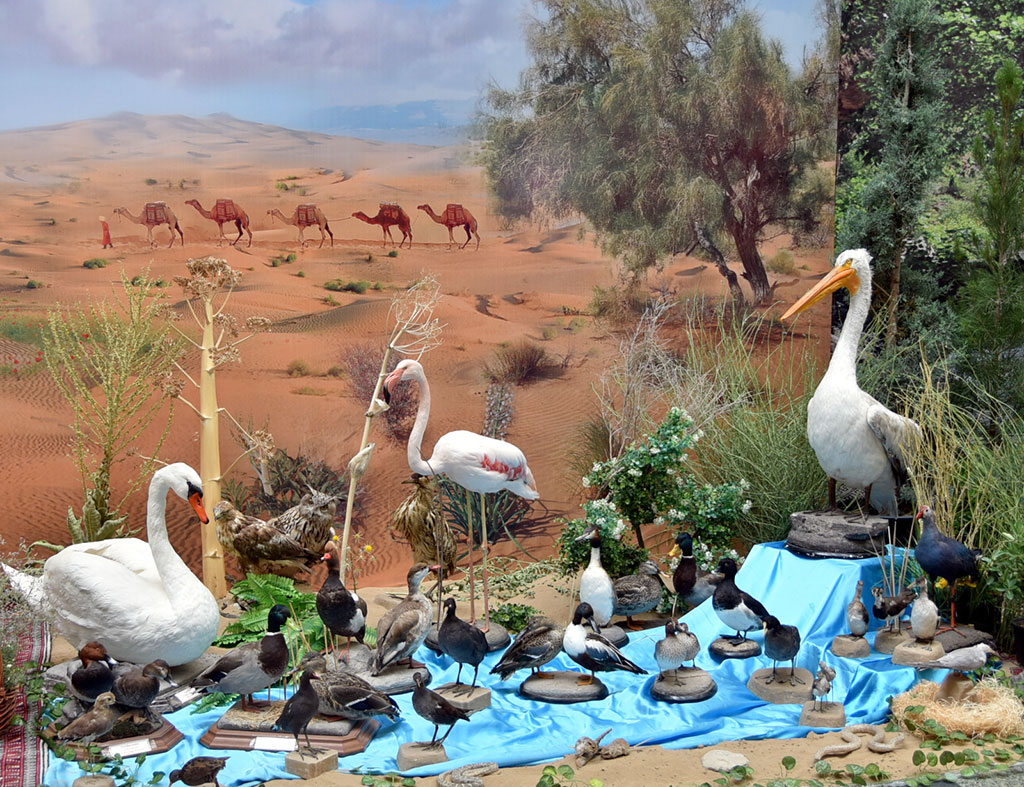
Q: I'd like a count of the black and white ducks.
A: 2